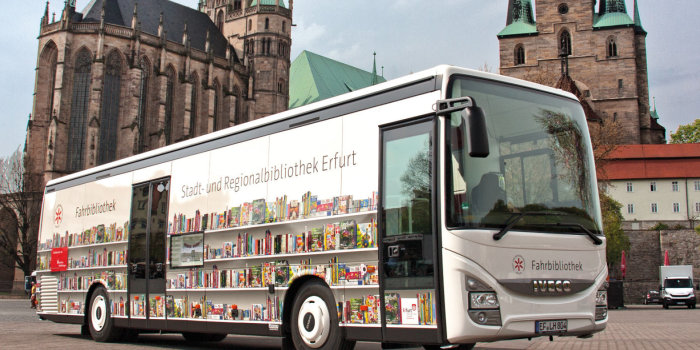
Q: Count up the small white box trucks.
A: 1